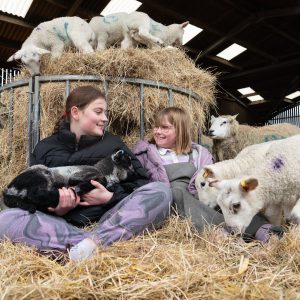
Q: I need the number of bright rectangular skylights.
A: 7